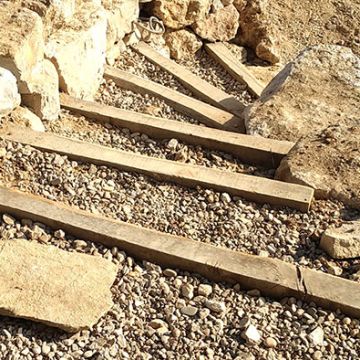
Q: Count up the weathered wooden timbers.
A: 6